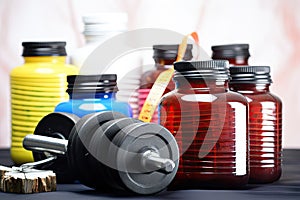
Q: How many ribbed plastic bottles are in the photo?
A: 7